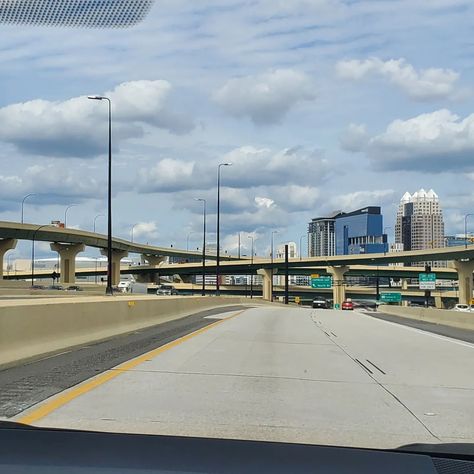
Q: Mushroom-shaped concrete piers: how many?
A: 7